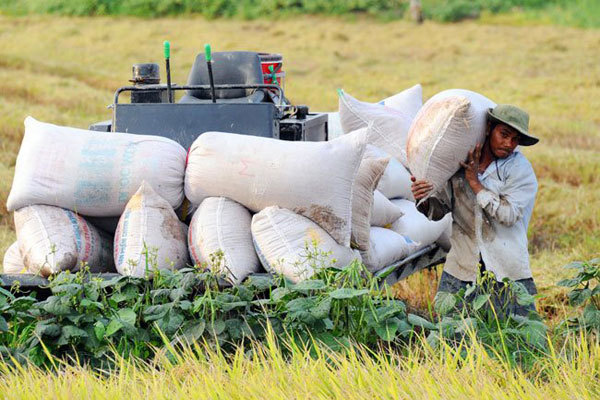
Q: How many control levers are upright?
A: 2